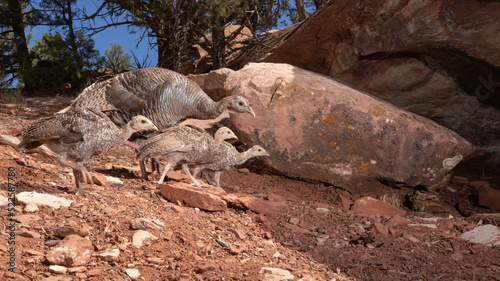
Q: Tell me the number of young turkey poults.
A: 3